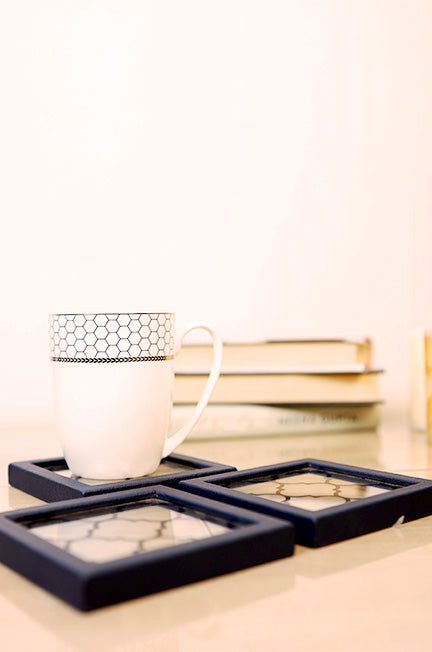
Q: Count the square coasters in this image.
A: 3